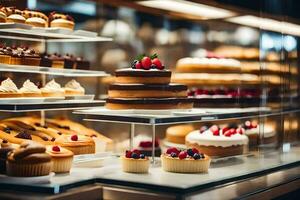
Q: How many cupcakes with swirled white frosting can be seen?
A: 4